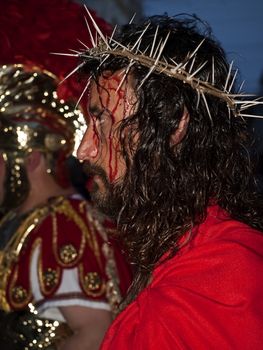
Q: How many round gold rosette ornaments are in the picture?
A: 4